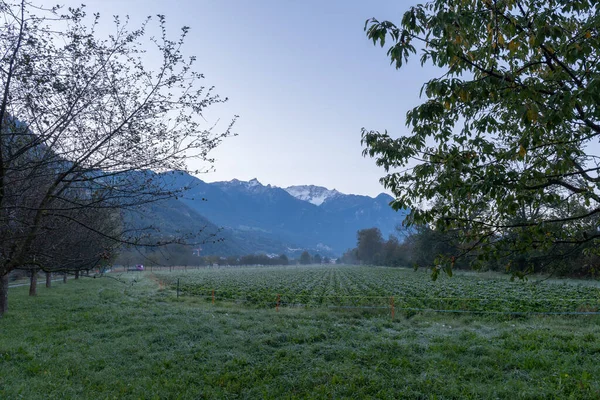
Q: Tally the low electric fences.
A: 1